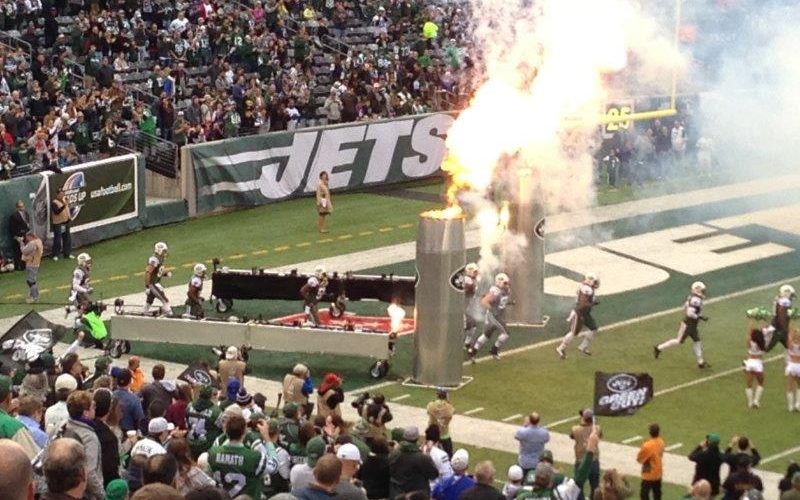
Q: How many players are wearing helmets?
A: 9